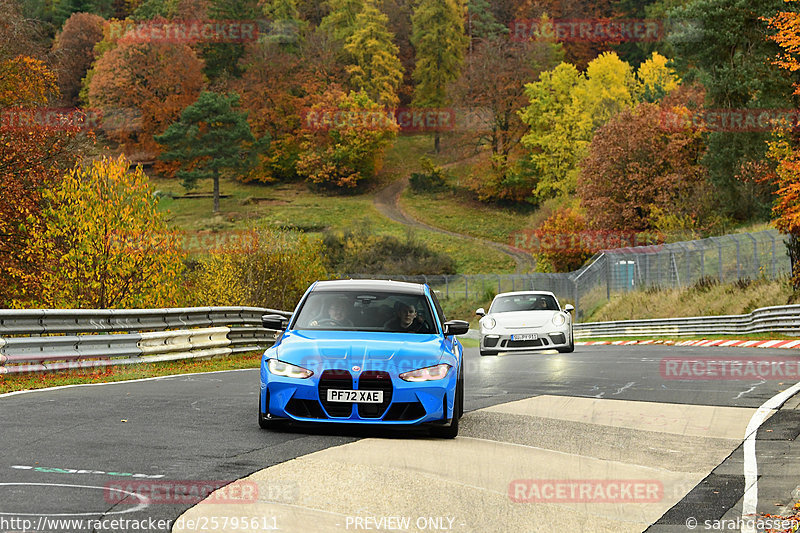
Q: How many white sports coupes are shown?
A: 1